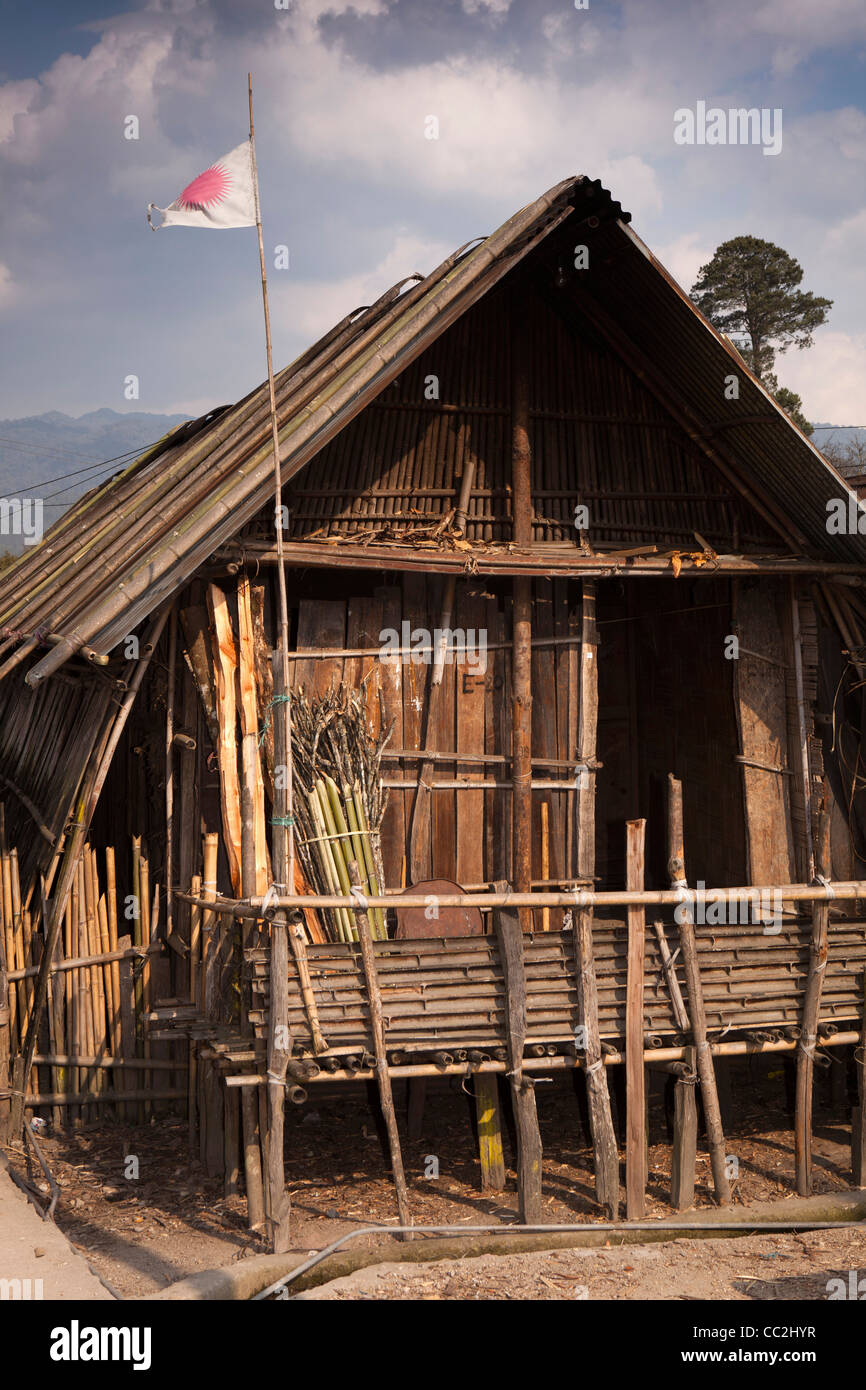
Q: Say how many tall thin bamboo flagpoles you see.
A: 1